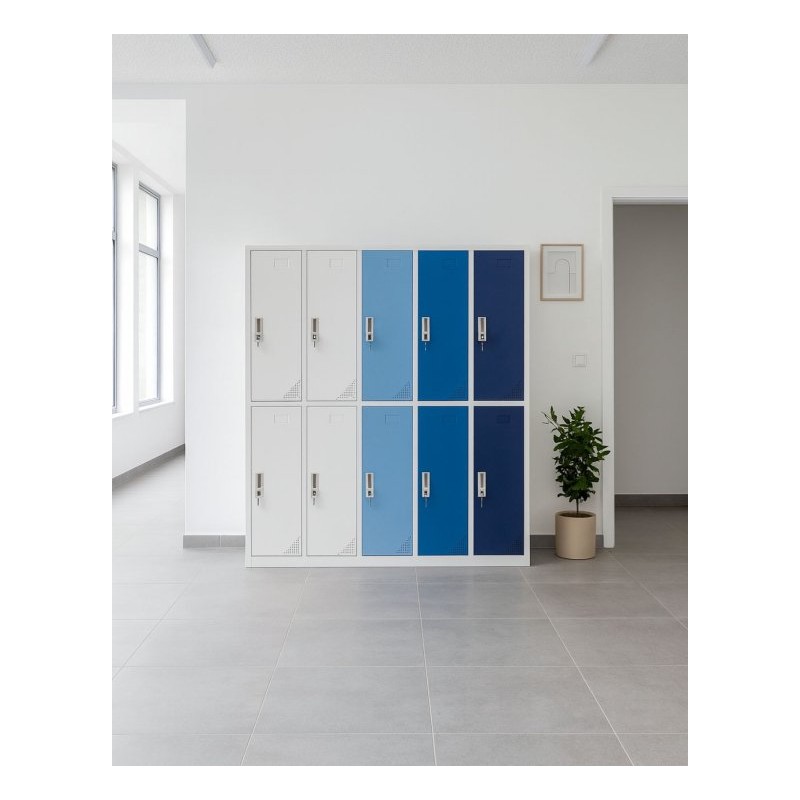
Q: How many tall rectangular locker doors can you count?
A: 10